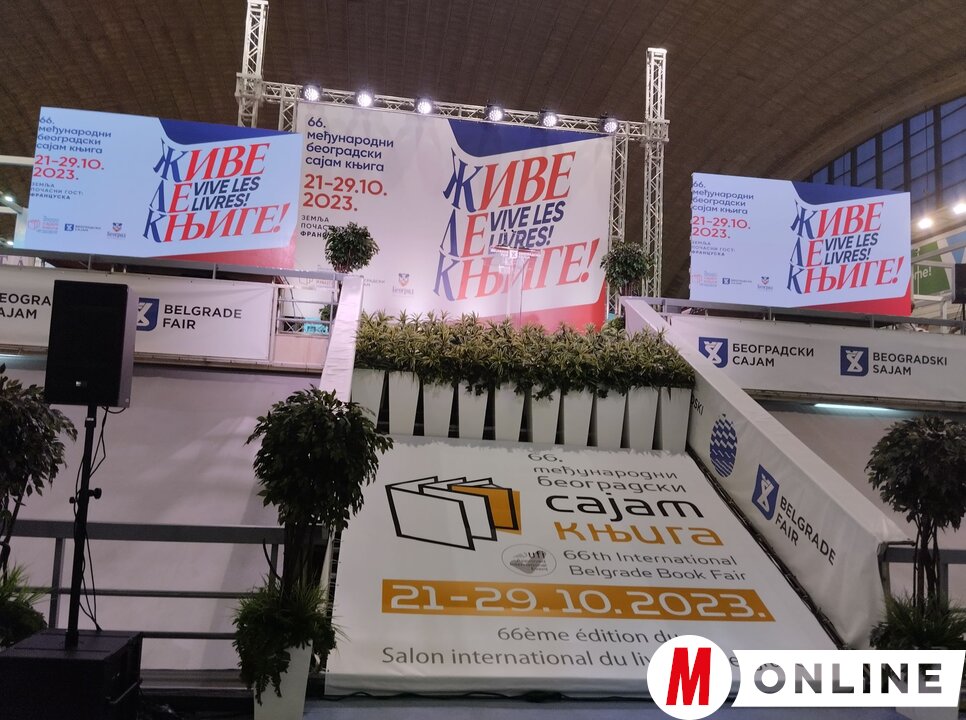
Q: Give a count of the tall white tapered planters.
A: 11